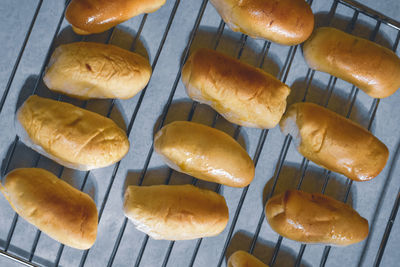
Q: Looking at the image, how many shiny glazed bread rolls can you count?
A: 12